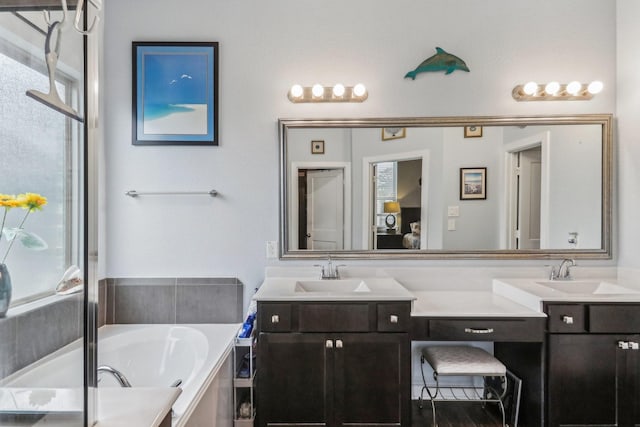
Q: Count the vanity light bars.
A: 2